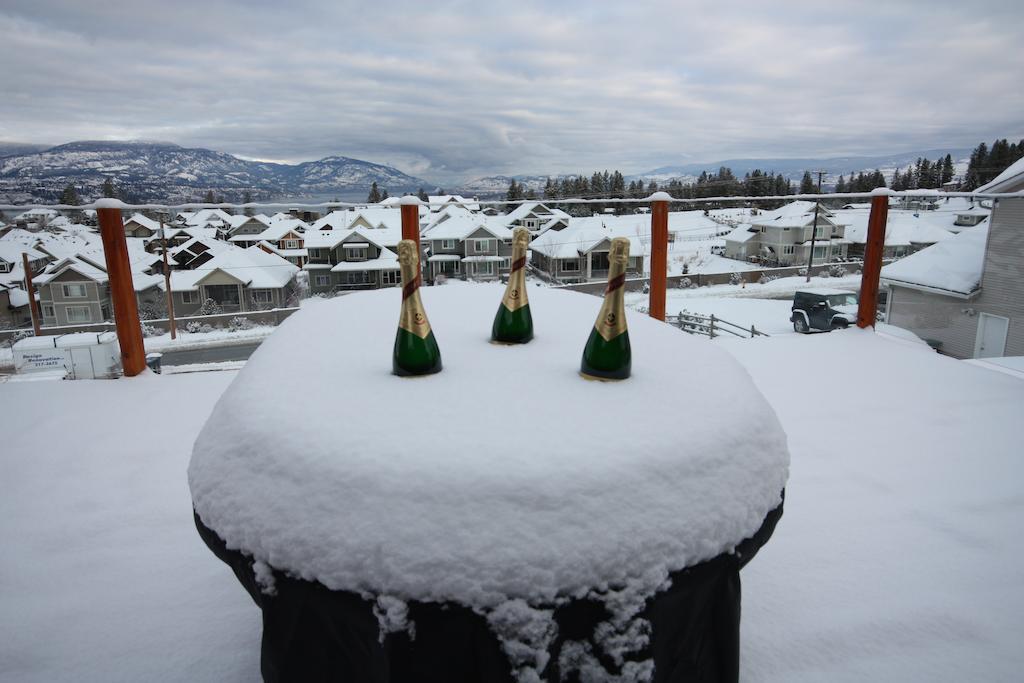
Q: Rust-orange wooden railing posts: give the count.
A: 4